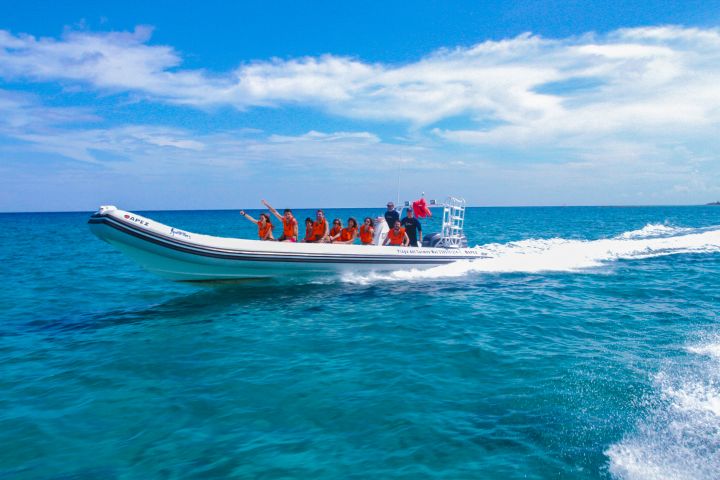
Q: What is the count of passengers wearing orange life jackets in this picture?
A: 8